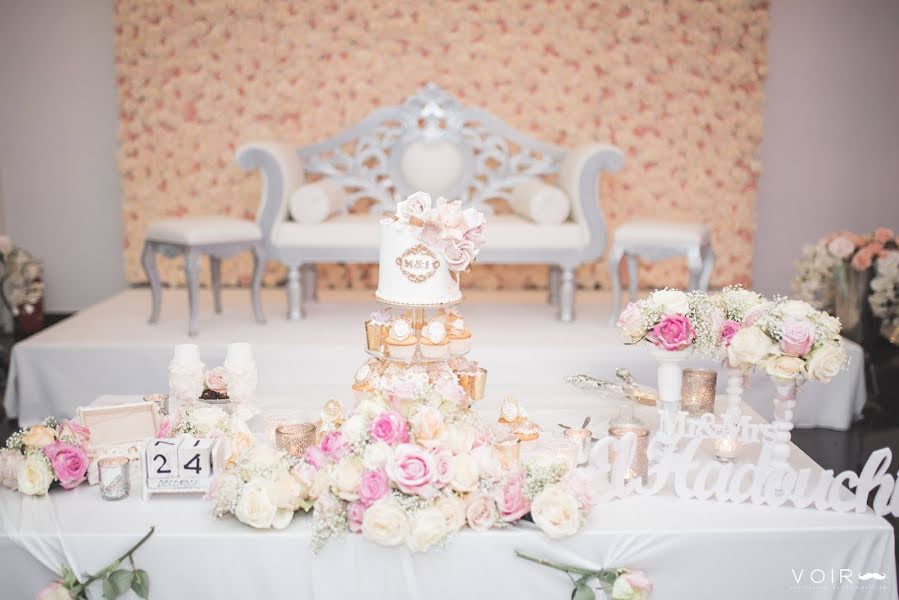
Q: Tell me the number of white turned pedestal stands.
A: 3